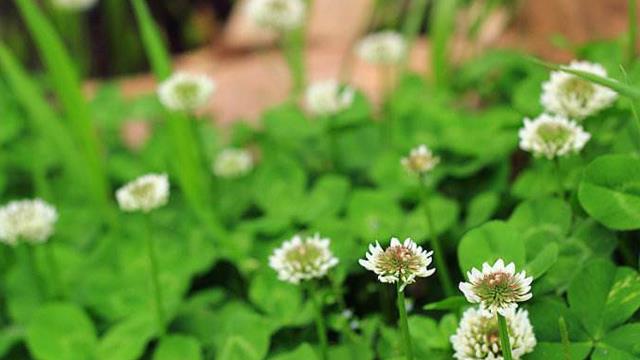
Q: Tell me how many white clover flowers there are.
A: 15